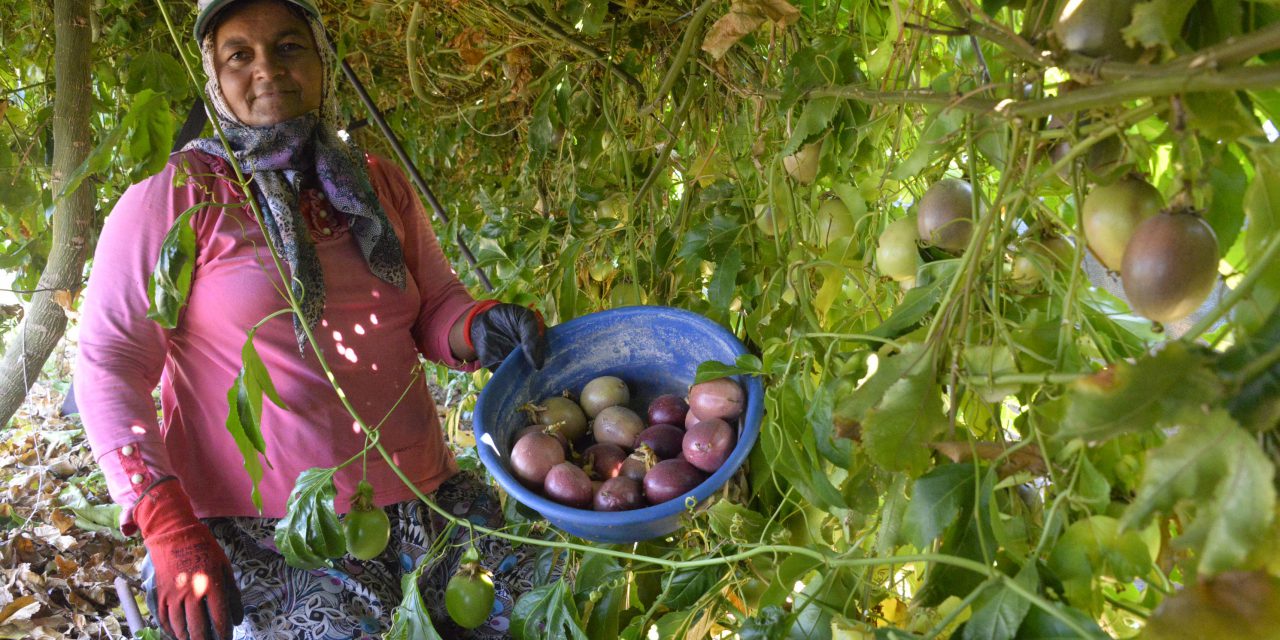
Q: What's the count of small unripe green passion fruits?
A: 2